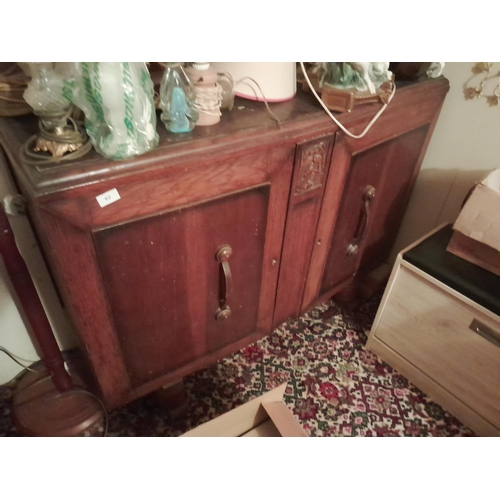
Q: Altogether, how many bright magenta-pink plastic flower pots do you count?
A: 0